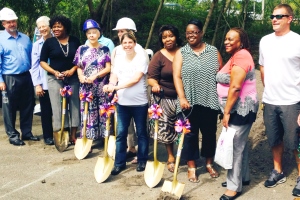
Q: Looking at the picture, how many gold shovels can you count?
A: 6